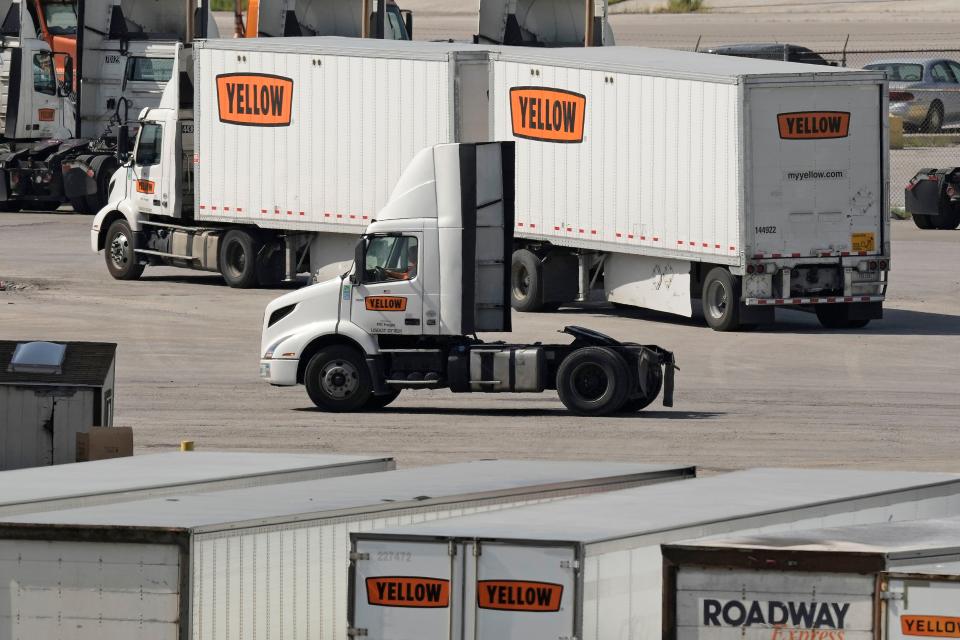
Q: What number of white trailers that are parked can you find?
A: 5